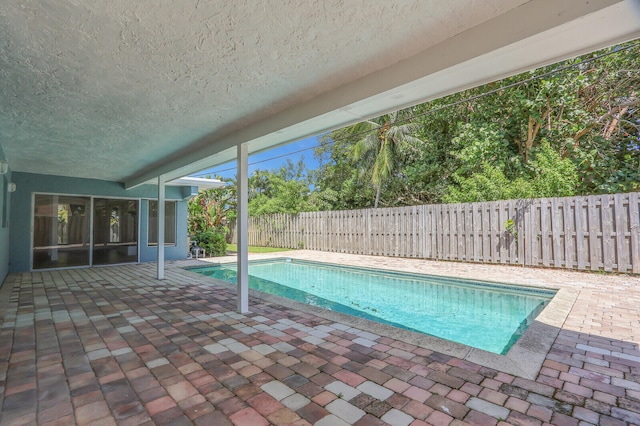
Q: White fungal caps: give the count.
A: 0